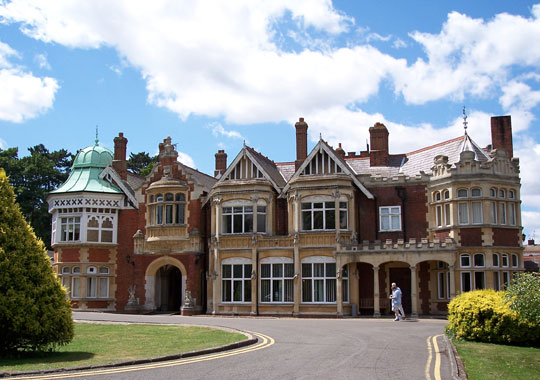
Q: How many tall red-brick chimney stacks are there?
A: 5